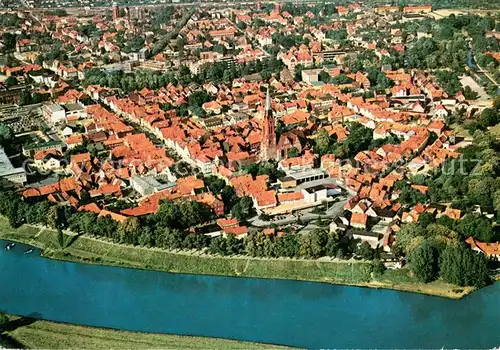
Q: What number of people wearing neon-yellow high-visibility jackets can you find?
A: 0